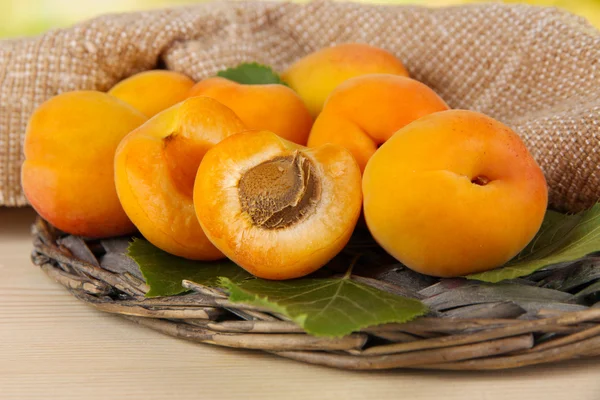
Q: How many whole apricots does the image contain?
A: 6